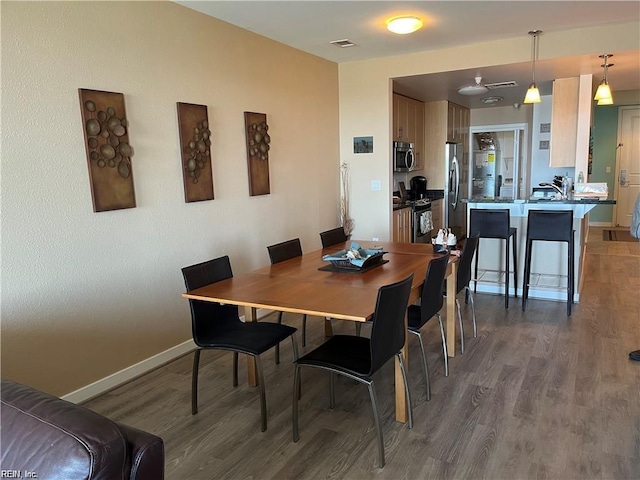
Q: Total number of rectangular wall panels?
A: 3